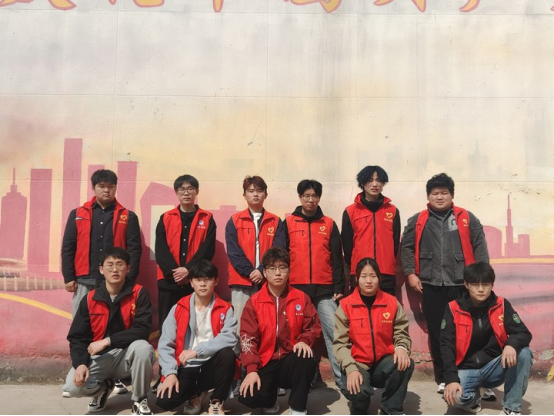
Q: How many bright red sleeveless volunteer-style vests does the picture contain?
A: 11